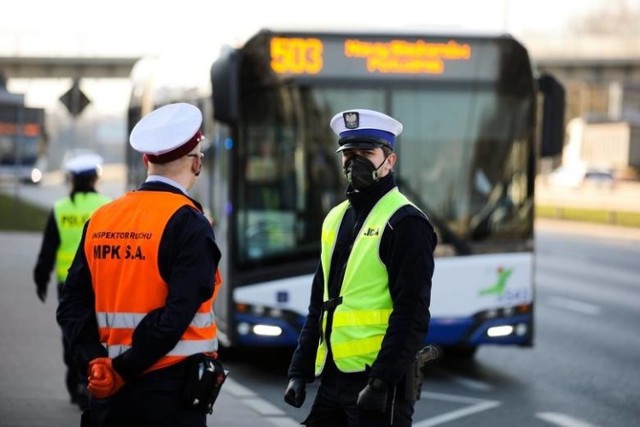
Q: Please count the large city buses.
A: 2